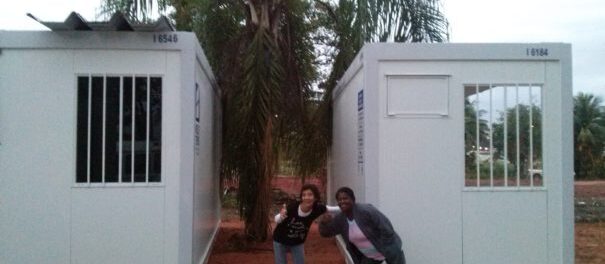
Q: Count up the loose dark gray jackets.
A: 1